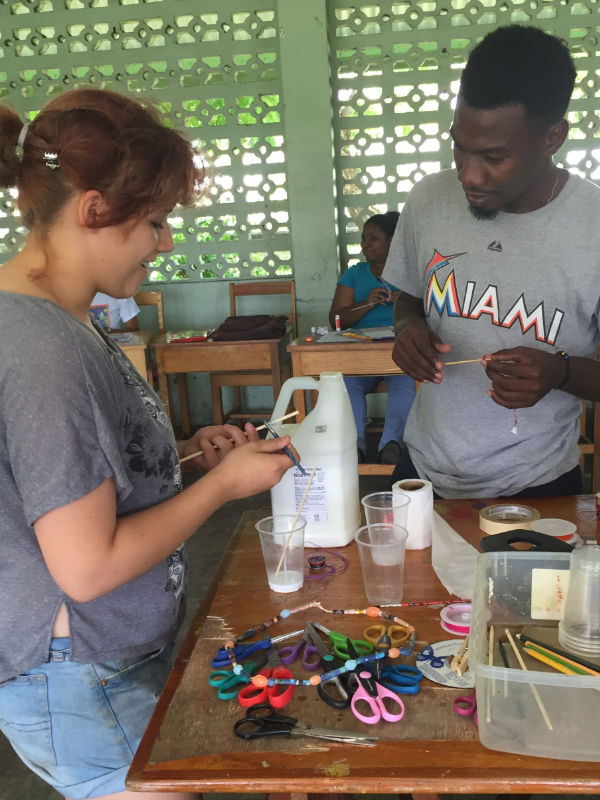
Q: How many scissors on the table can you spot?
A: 11